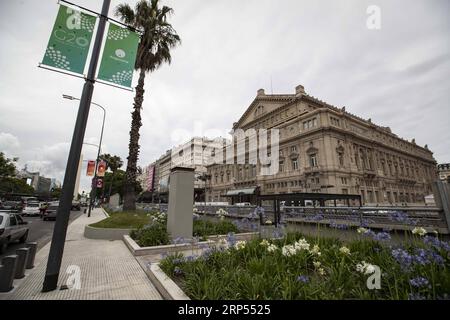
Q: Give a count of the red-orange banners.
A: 2